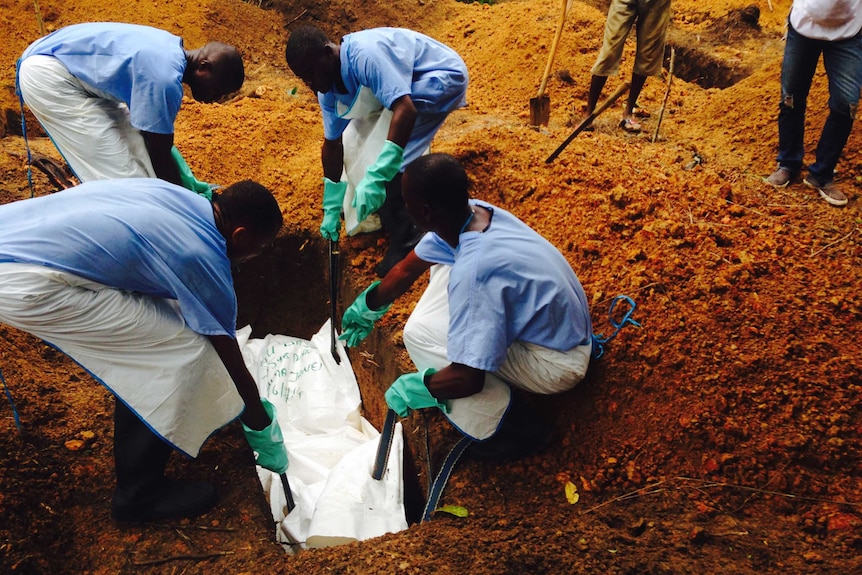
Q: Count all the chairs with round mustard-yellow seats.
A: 0